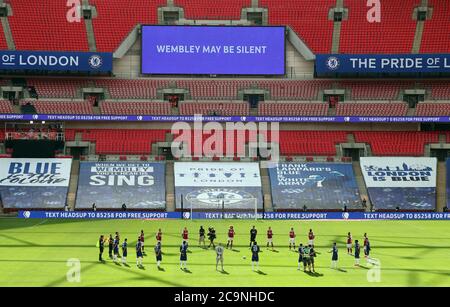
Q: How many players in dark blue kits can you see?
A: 10